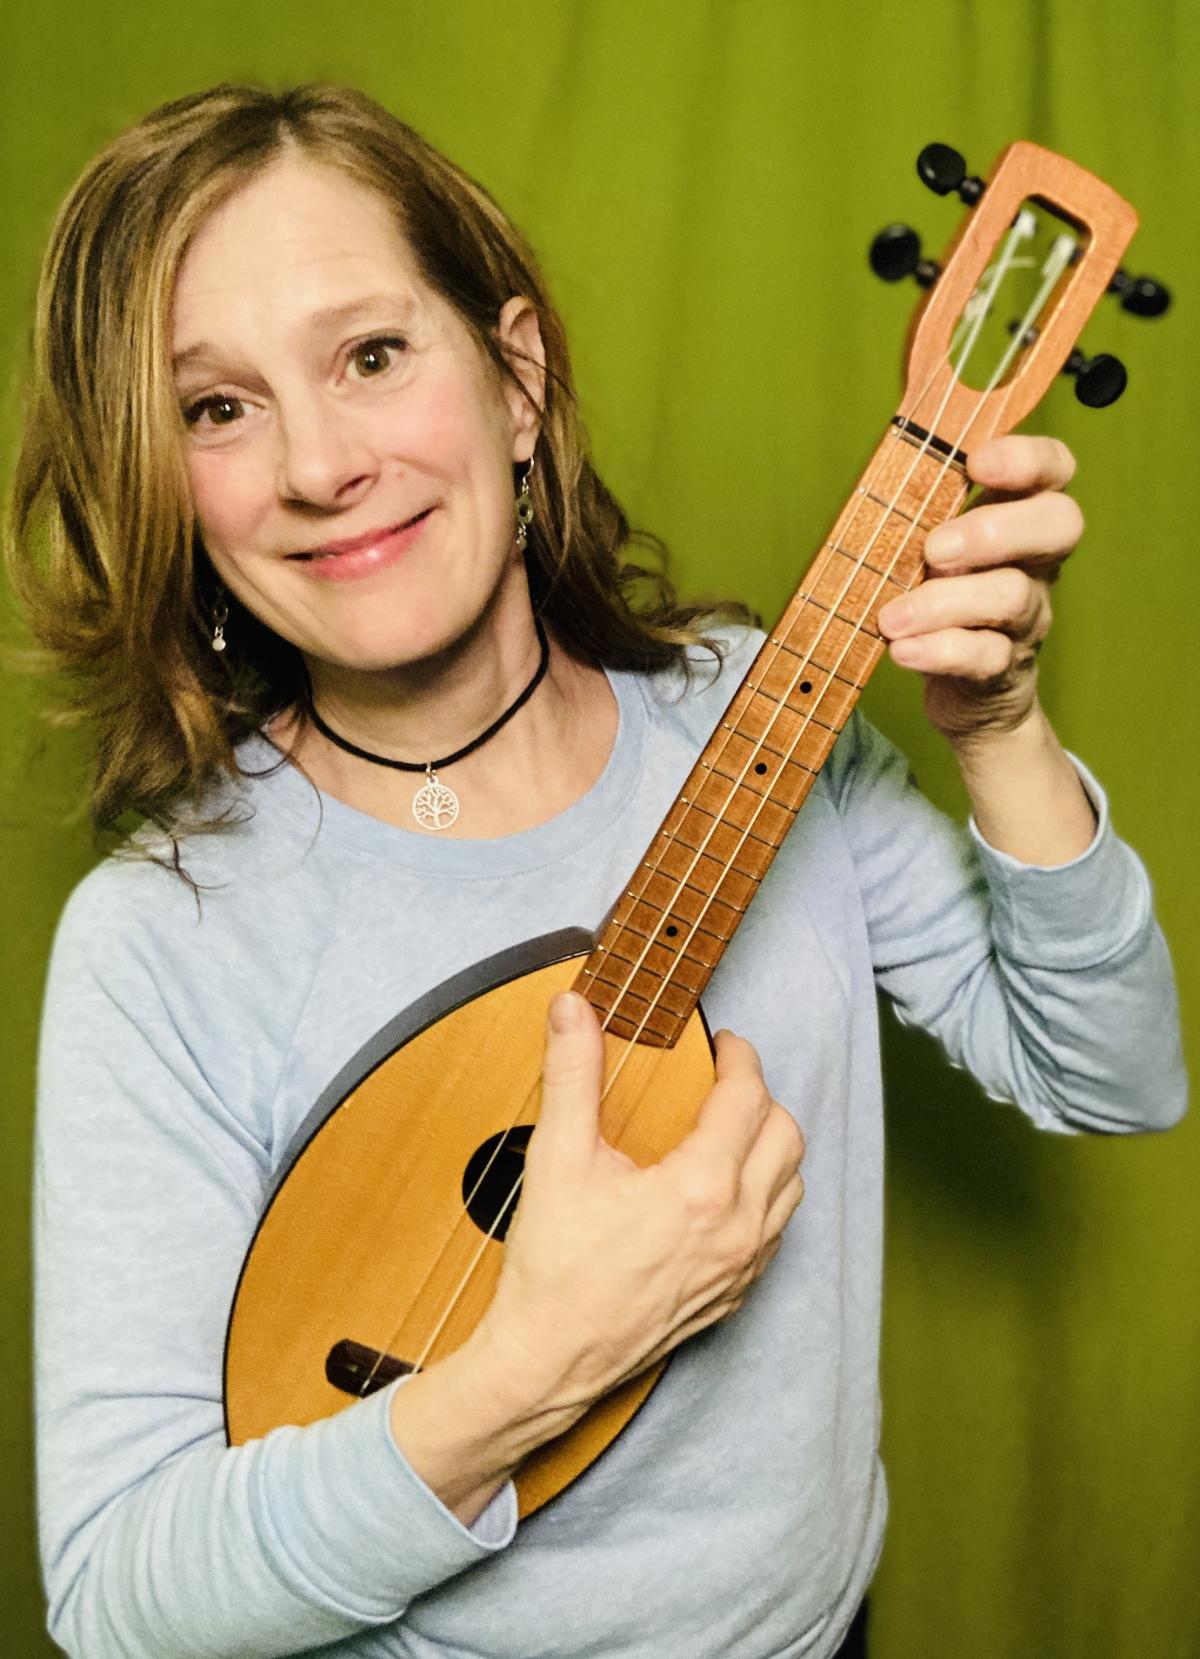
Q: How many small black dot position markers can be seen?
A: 3